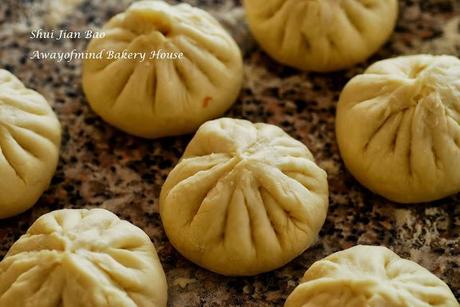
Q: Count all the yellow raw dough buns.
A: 7